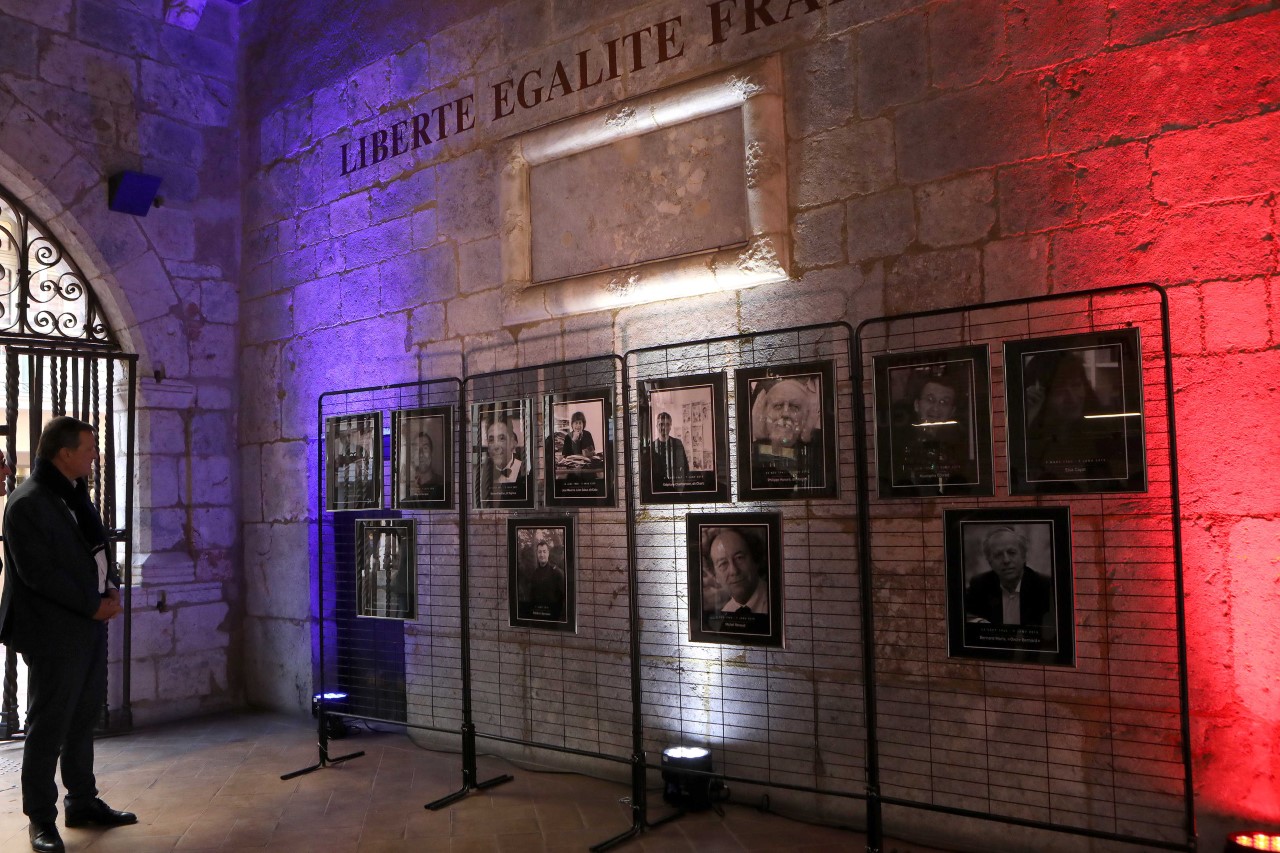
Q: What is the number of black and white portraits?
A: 12